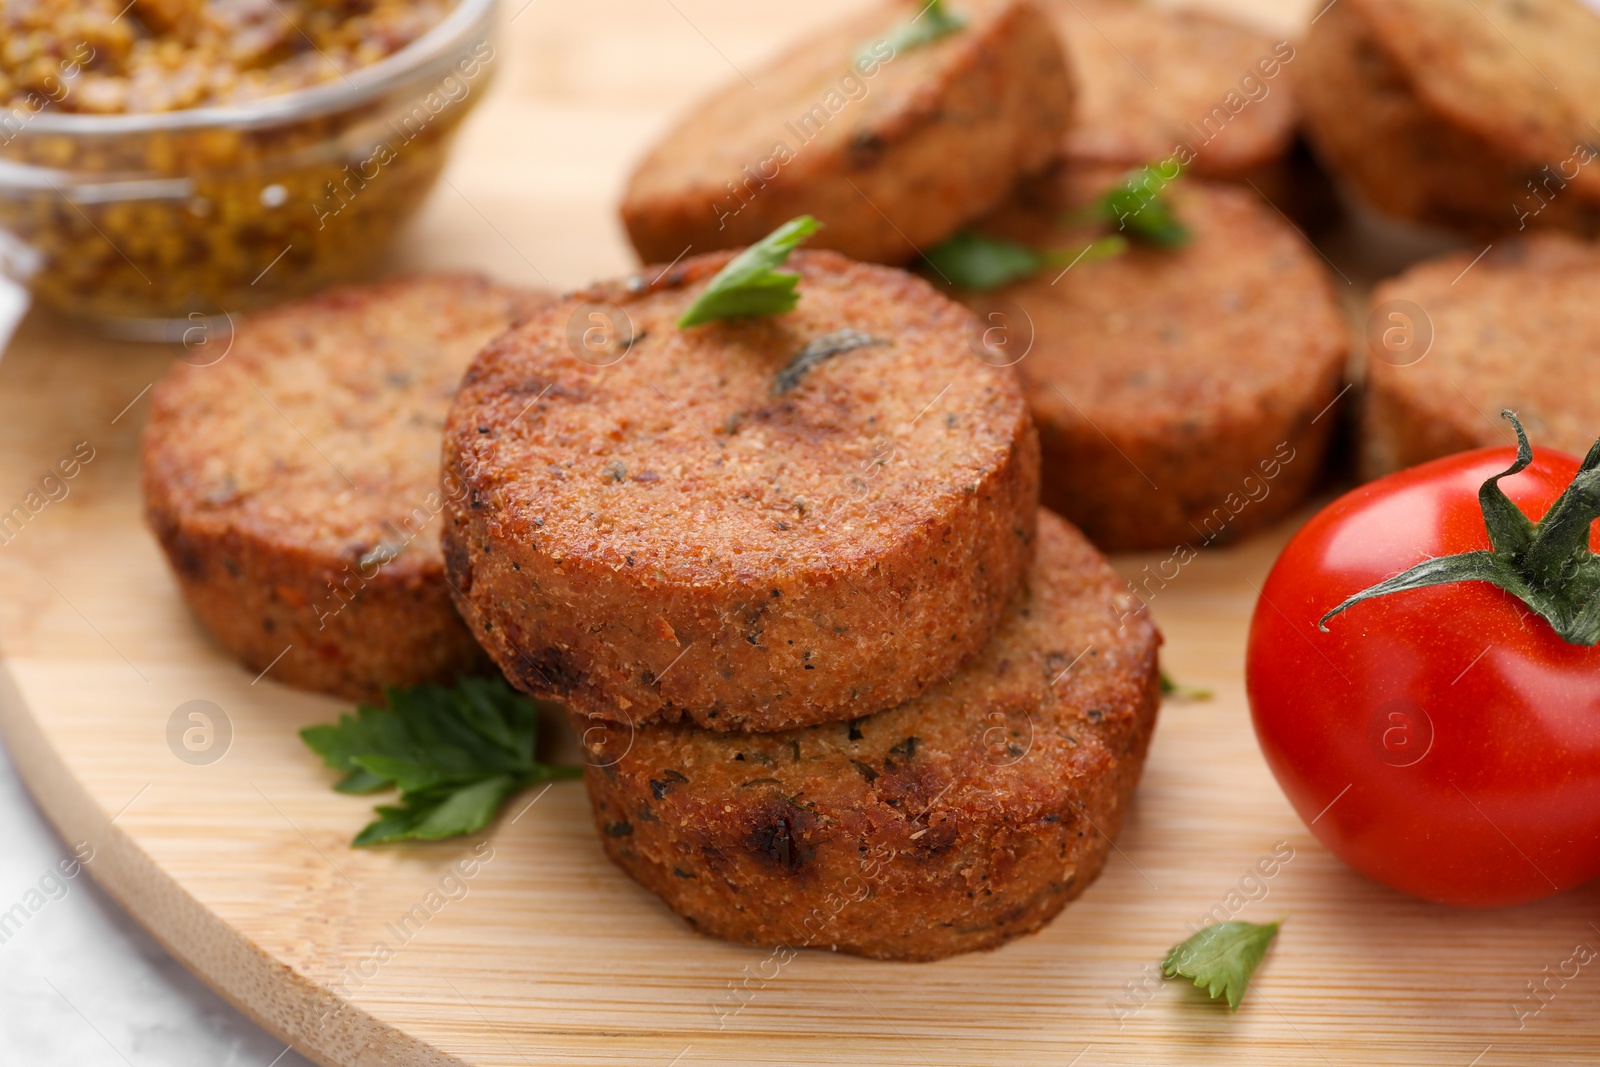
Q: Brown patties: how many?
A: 8